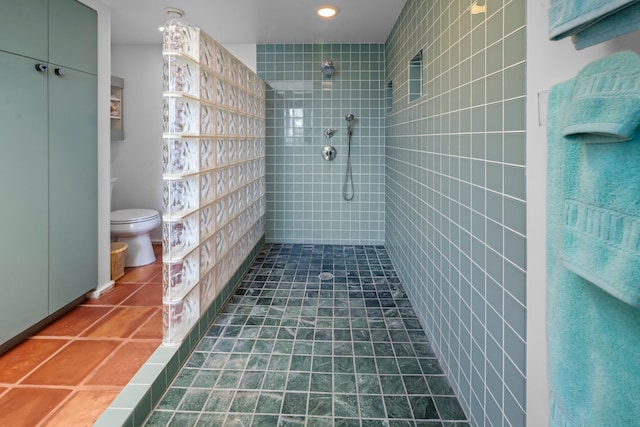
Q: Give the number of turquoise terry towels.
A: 4